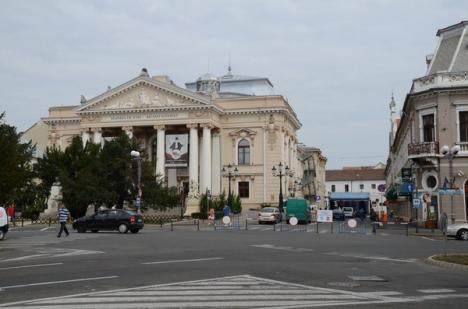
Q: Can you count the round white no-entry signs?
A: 3